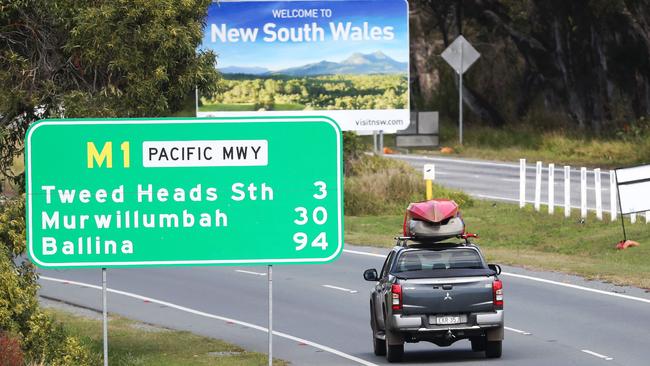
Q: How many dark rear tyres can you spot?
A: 2